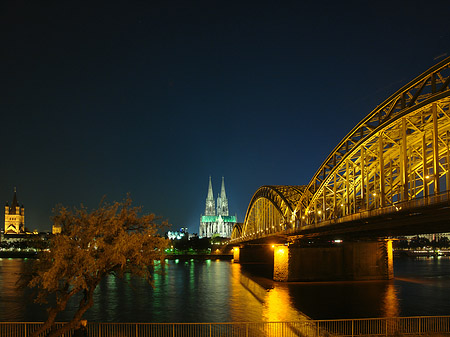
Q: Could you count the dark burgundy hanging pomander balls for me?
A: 0